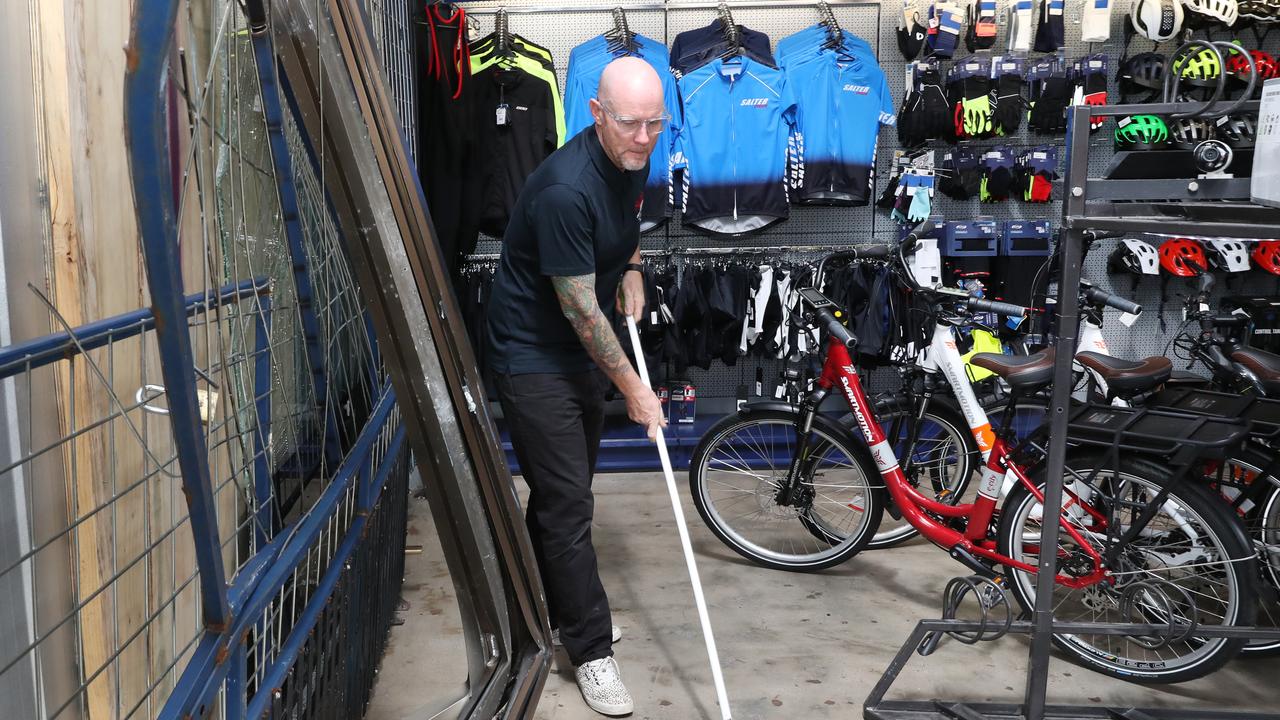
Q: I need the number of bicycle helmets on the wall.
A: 13